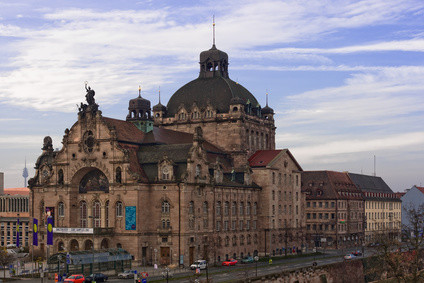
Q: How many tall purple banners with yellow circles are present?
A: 3